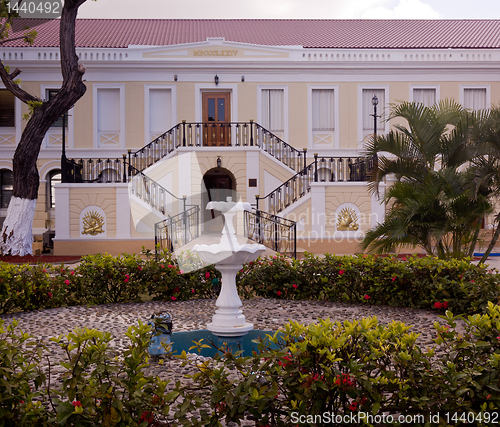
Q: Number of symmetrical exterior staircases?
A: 2